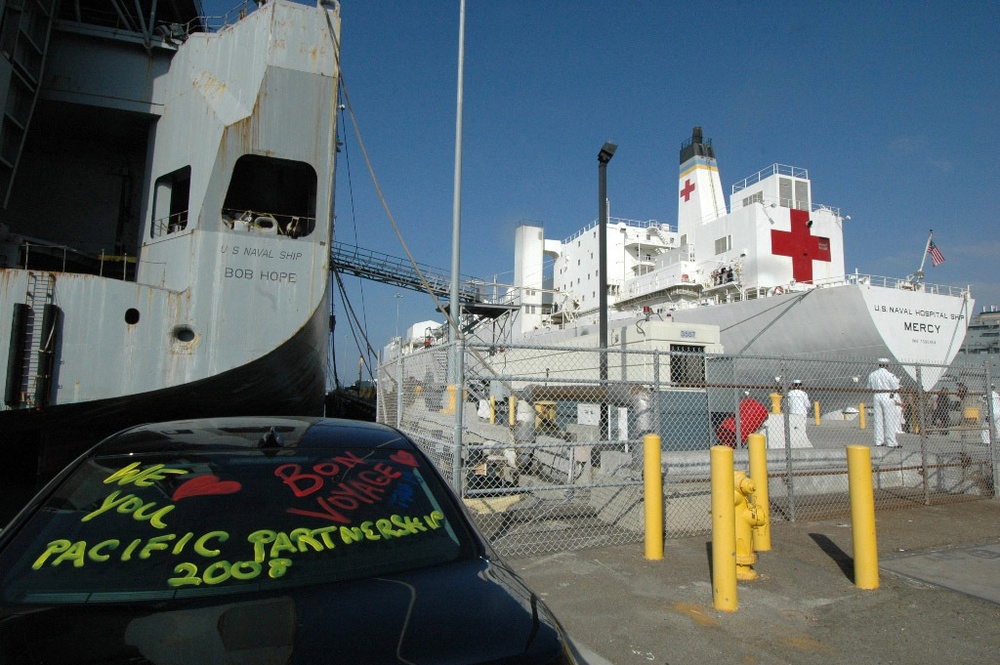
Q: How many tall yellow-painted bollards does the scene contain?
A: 4